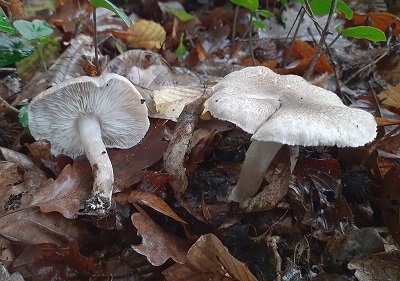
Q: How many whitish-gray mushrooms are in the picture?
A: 2